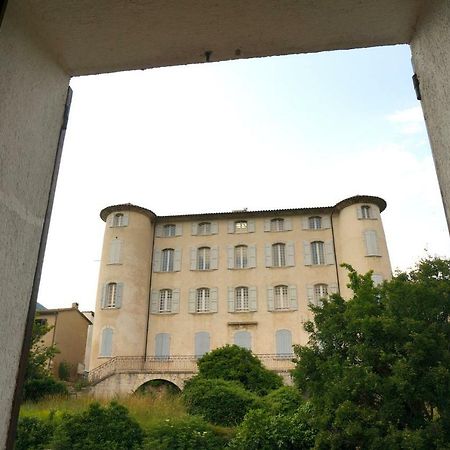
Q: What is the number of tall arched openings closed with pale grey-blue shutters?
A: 5